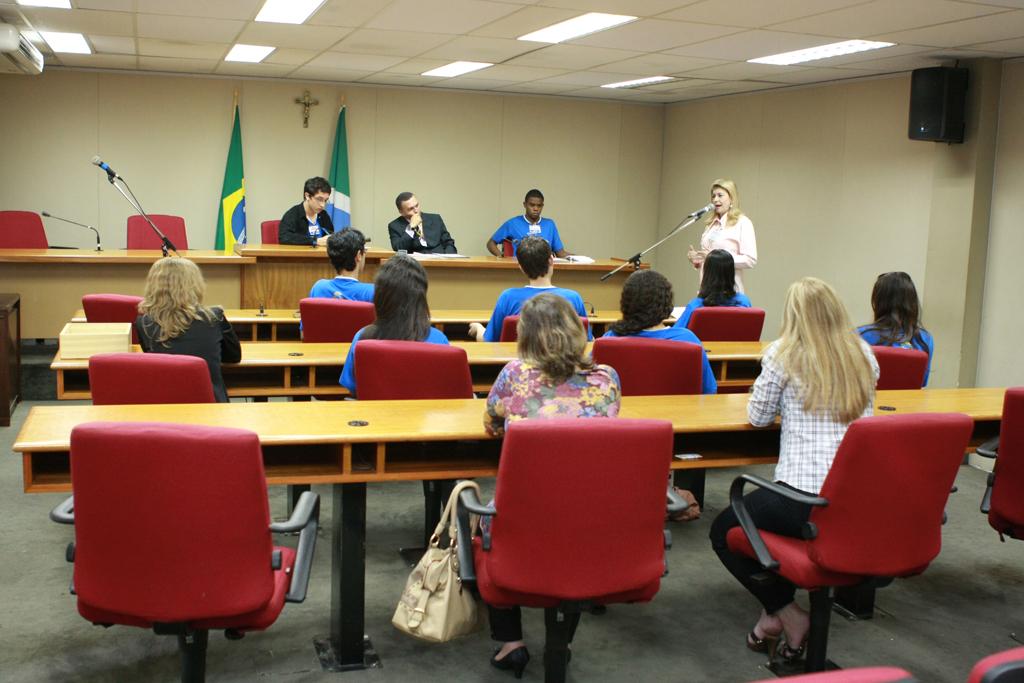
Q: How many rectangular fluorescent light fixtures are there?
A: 8